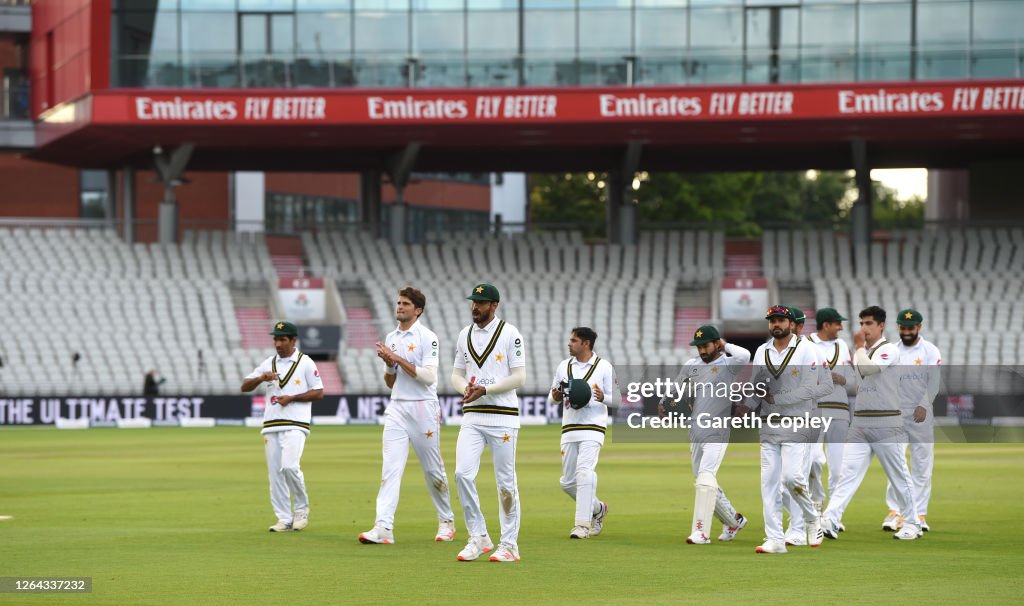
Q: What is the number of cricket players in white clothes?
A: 10